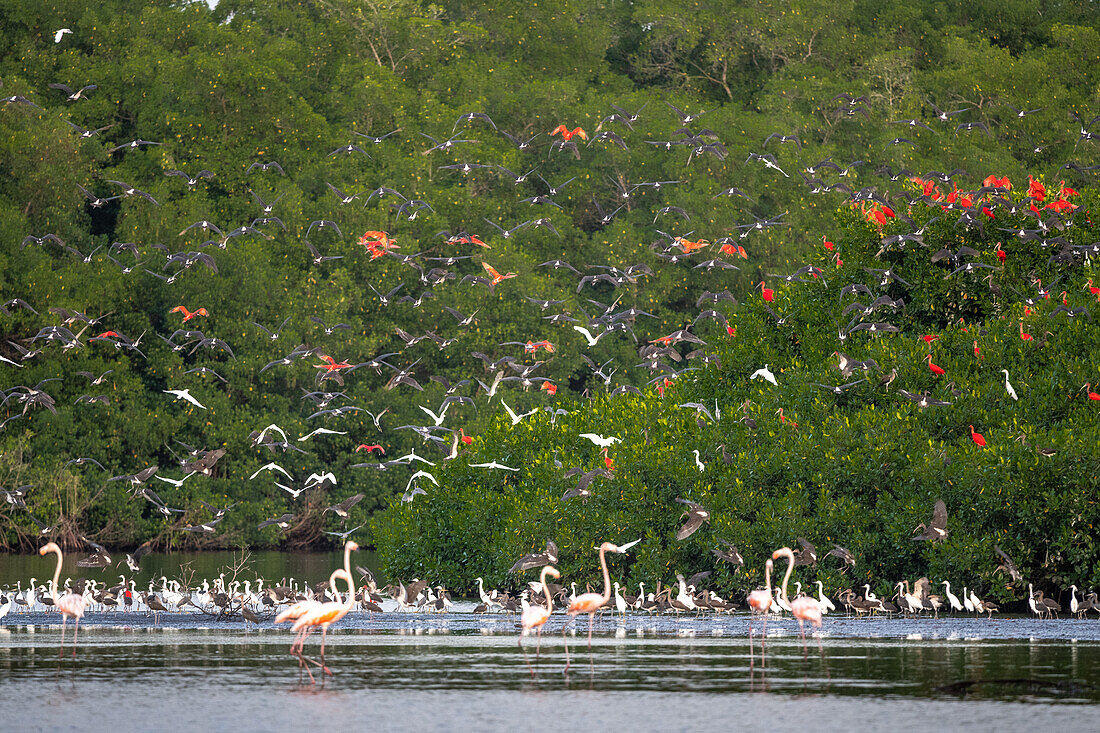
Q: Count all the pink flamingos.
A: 7